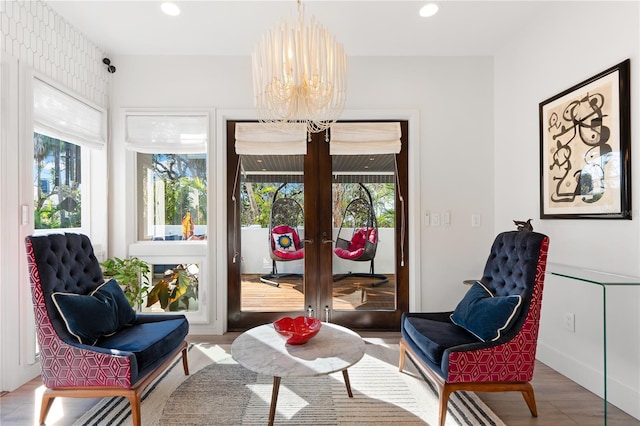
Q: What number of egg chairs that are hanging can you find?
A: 2